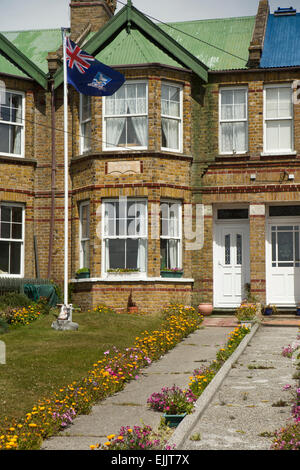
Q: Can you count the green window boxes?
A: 2